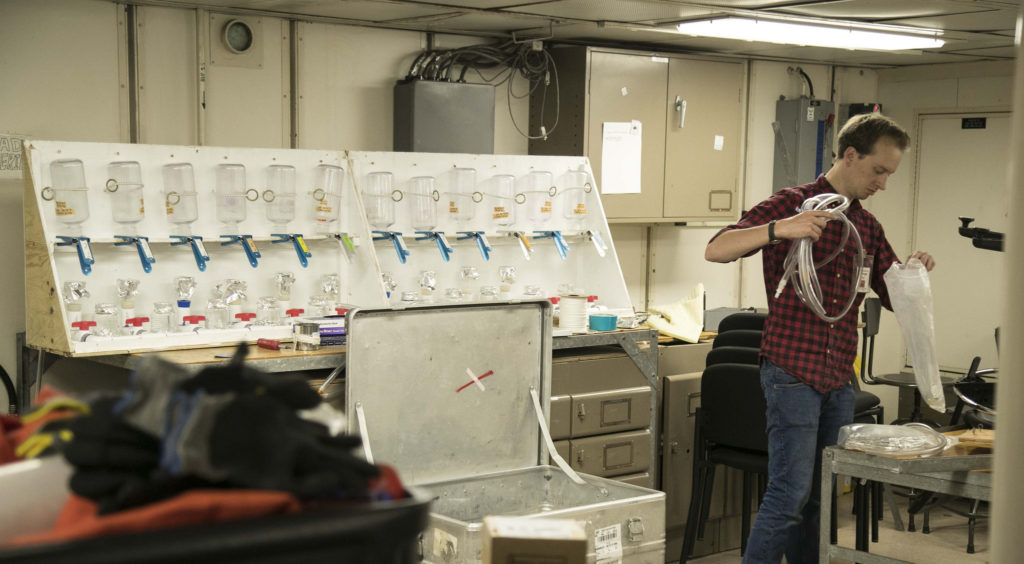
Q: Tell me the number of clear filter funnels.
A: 12